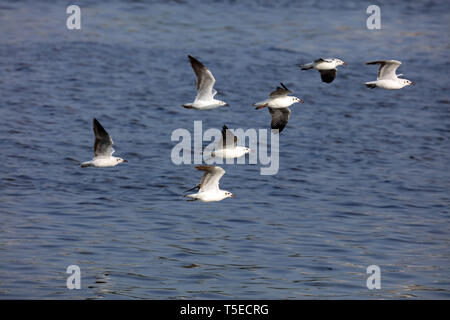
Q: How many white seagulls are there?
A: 7